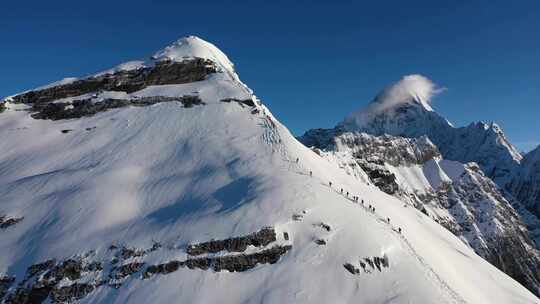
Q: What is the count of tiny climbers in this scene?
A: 12